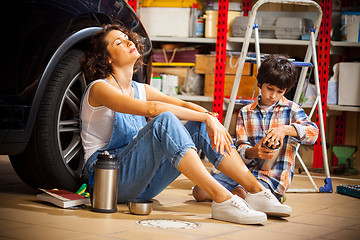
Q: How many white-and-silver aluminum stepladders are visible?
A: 1